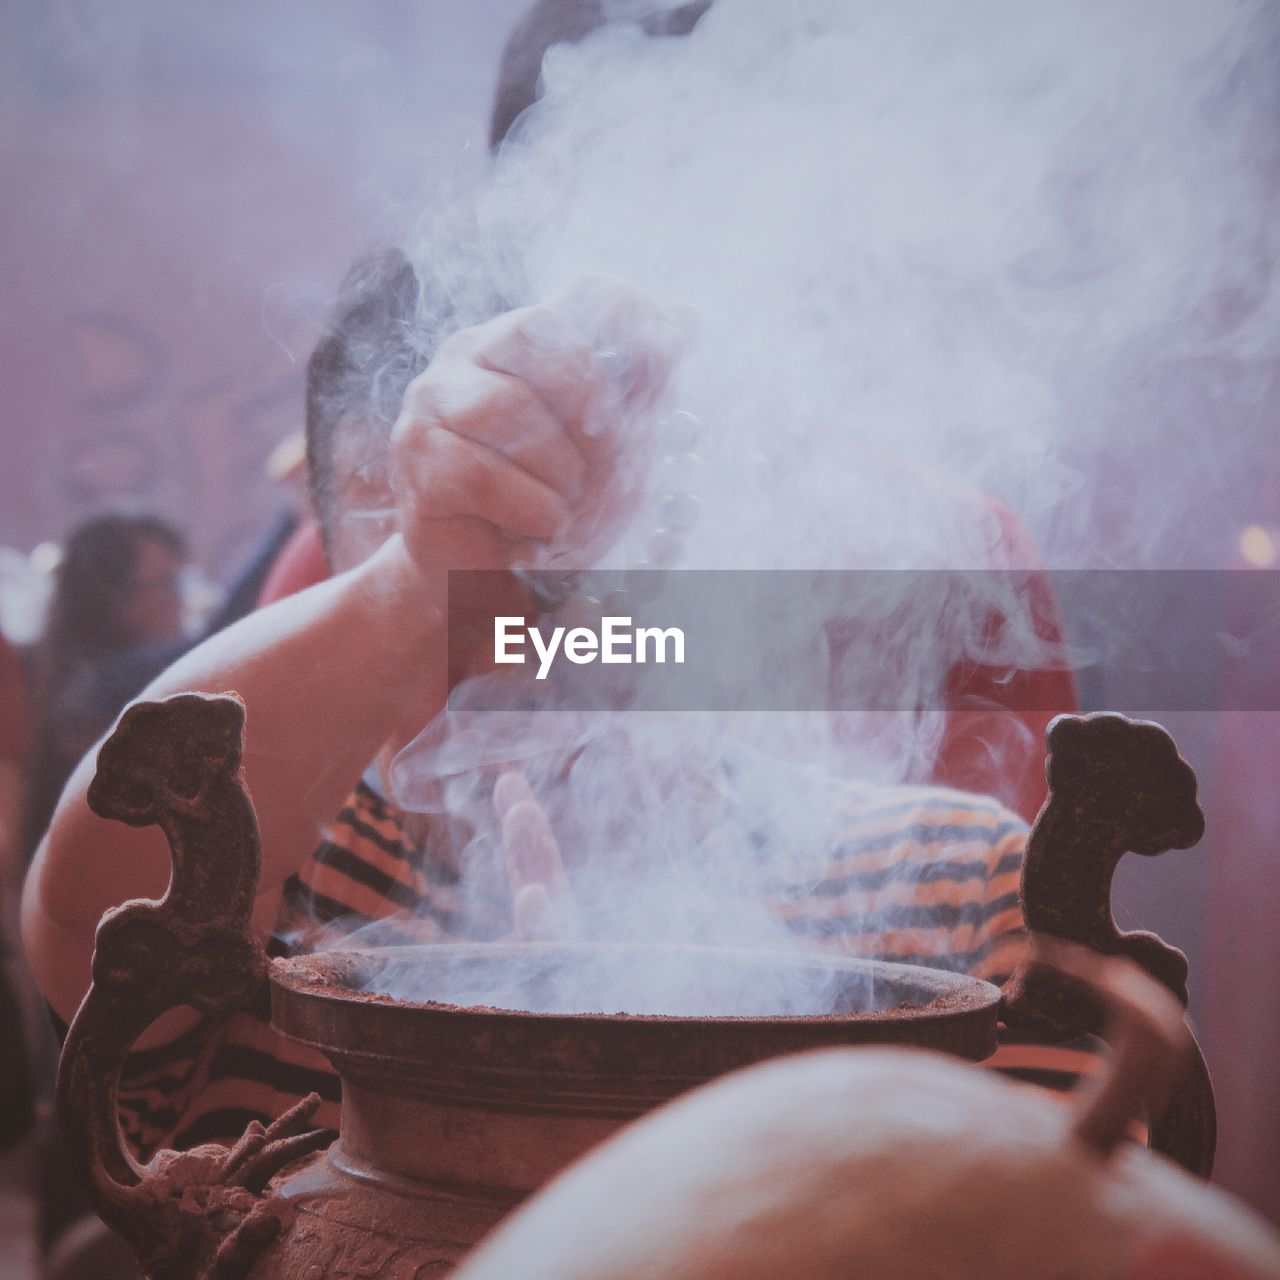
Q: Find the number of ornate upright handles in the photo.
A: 2